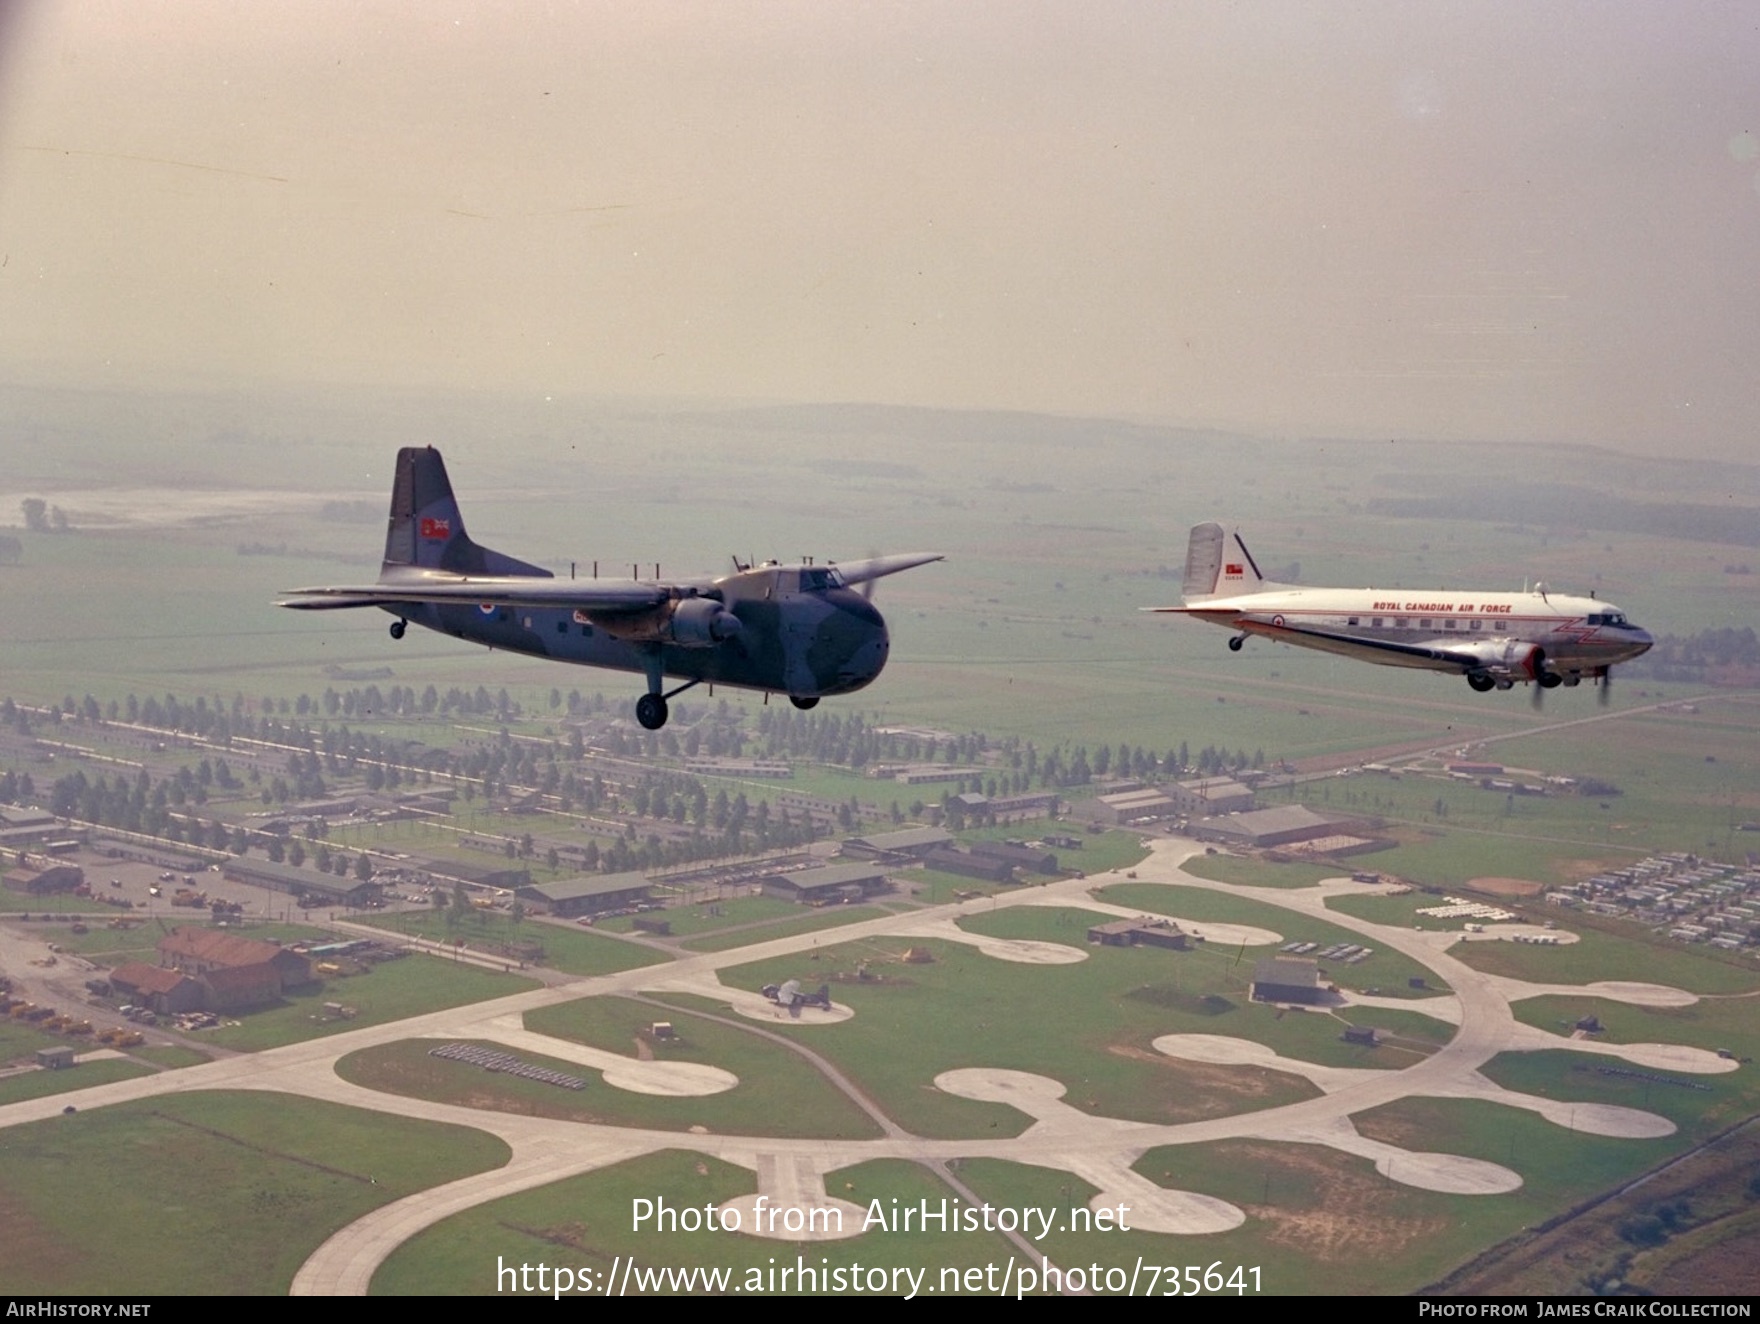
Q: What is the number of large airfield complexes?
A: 1